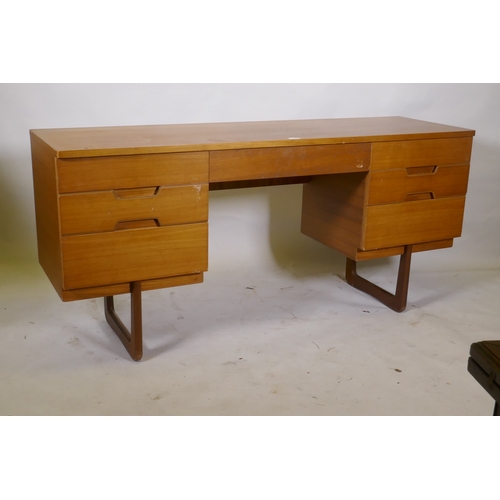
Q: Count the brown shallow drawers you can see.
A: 5